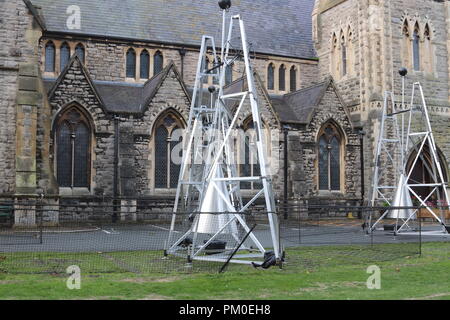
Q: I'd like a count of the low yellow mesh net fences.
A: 0